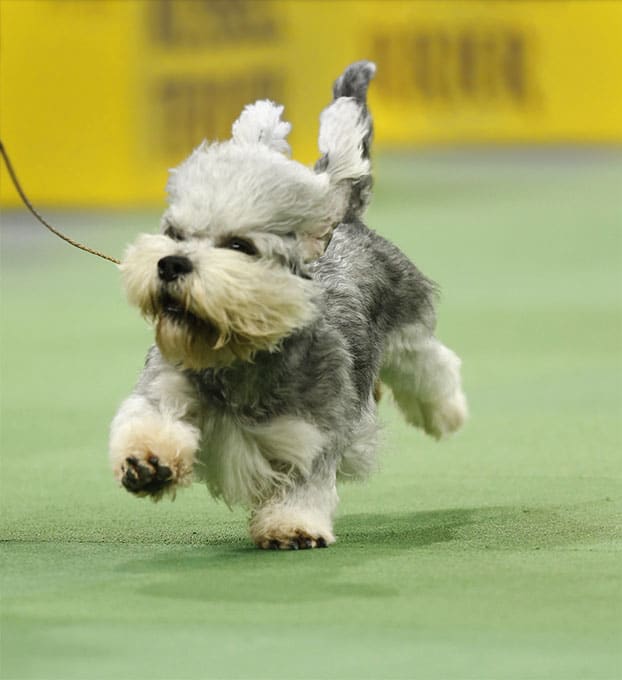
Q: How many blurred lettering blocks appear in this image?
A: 3